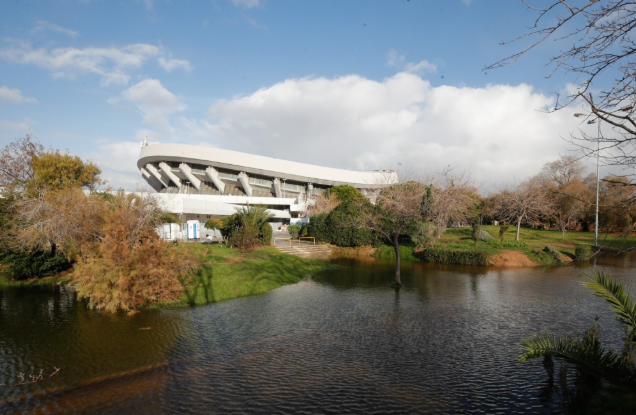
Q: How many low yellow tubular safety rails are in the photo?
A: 2